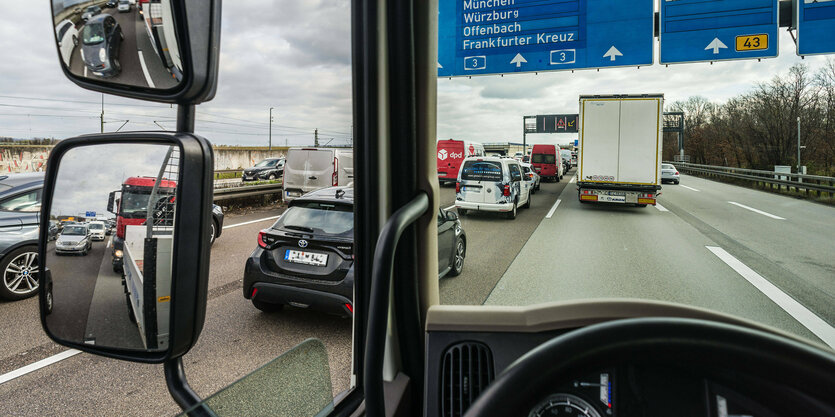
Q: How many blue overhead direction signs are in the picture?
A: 3